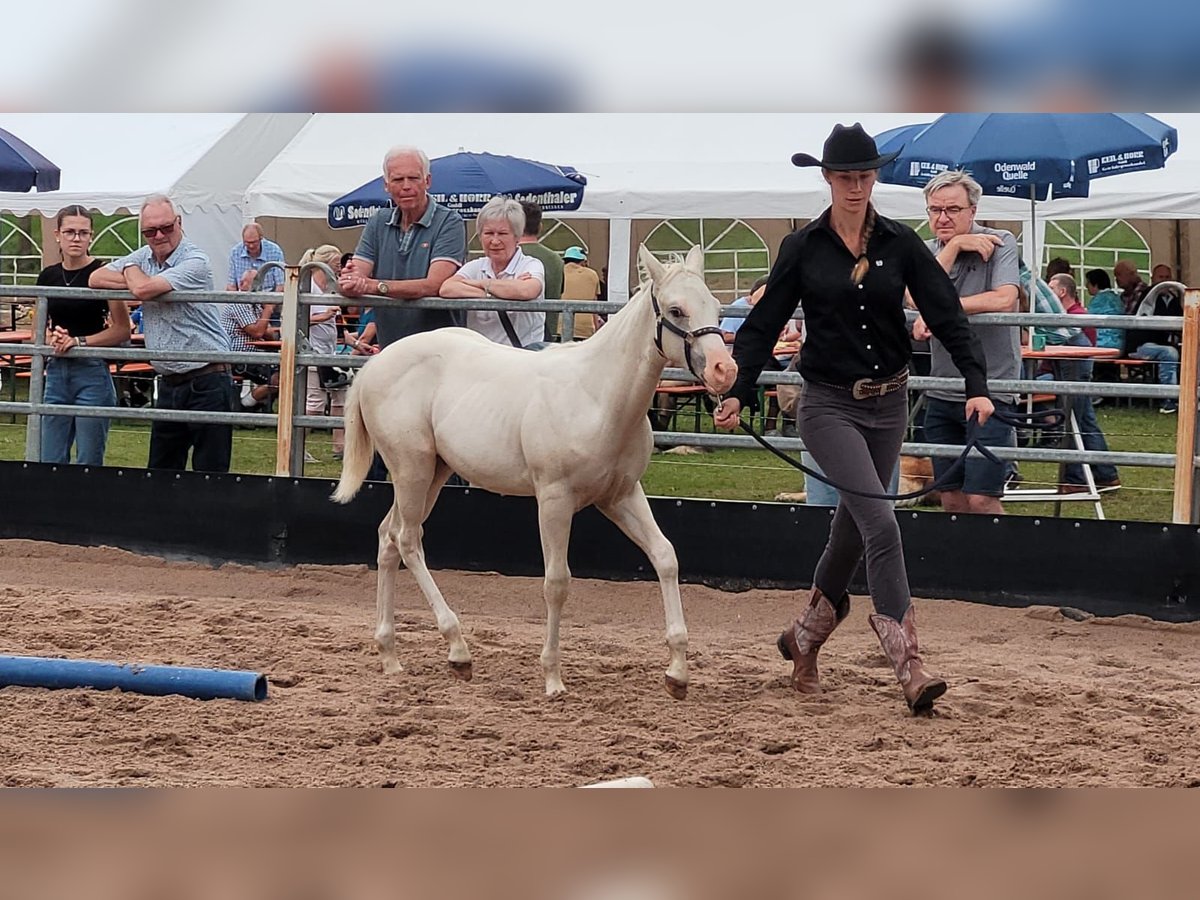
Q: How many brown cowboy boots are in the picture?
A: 2